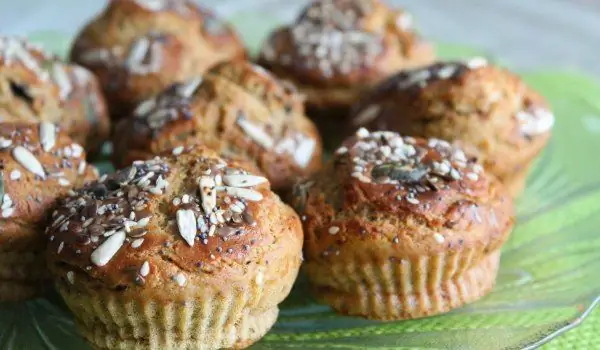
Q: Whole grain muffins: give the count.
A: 8